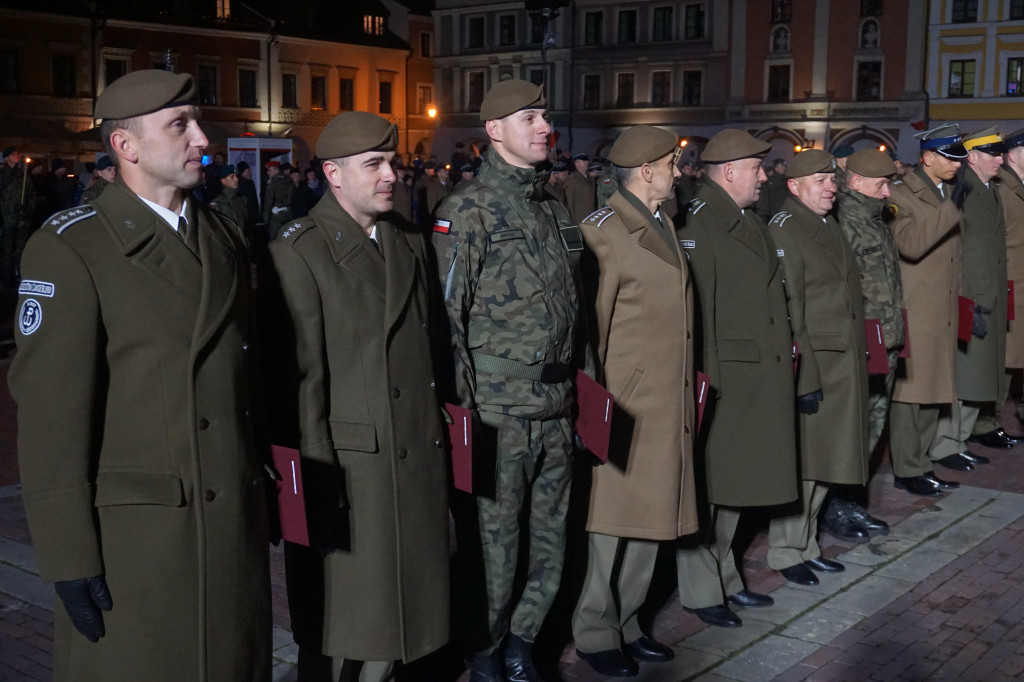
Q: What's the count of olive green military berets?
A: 7